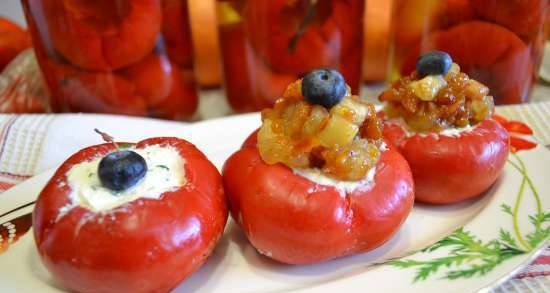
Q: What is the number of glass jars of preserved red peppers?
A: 3